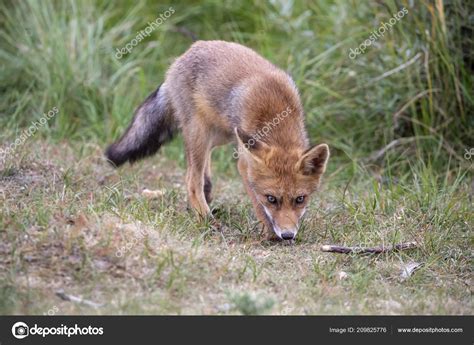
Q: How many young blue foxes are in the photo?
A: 0